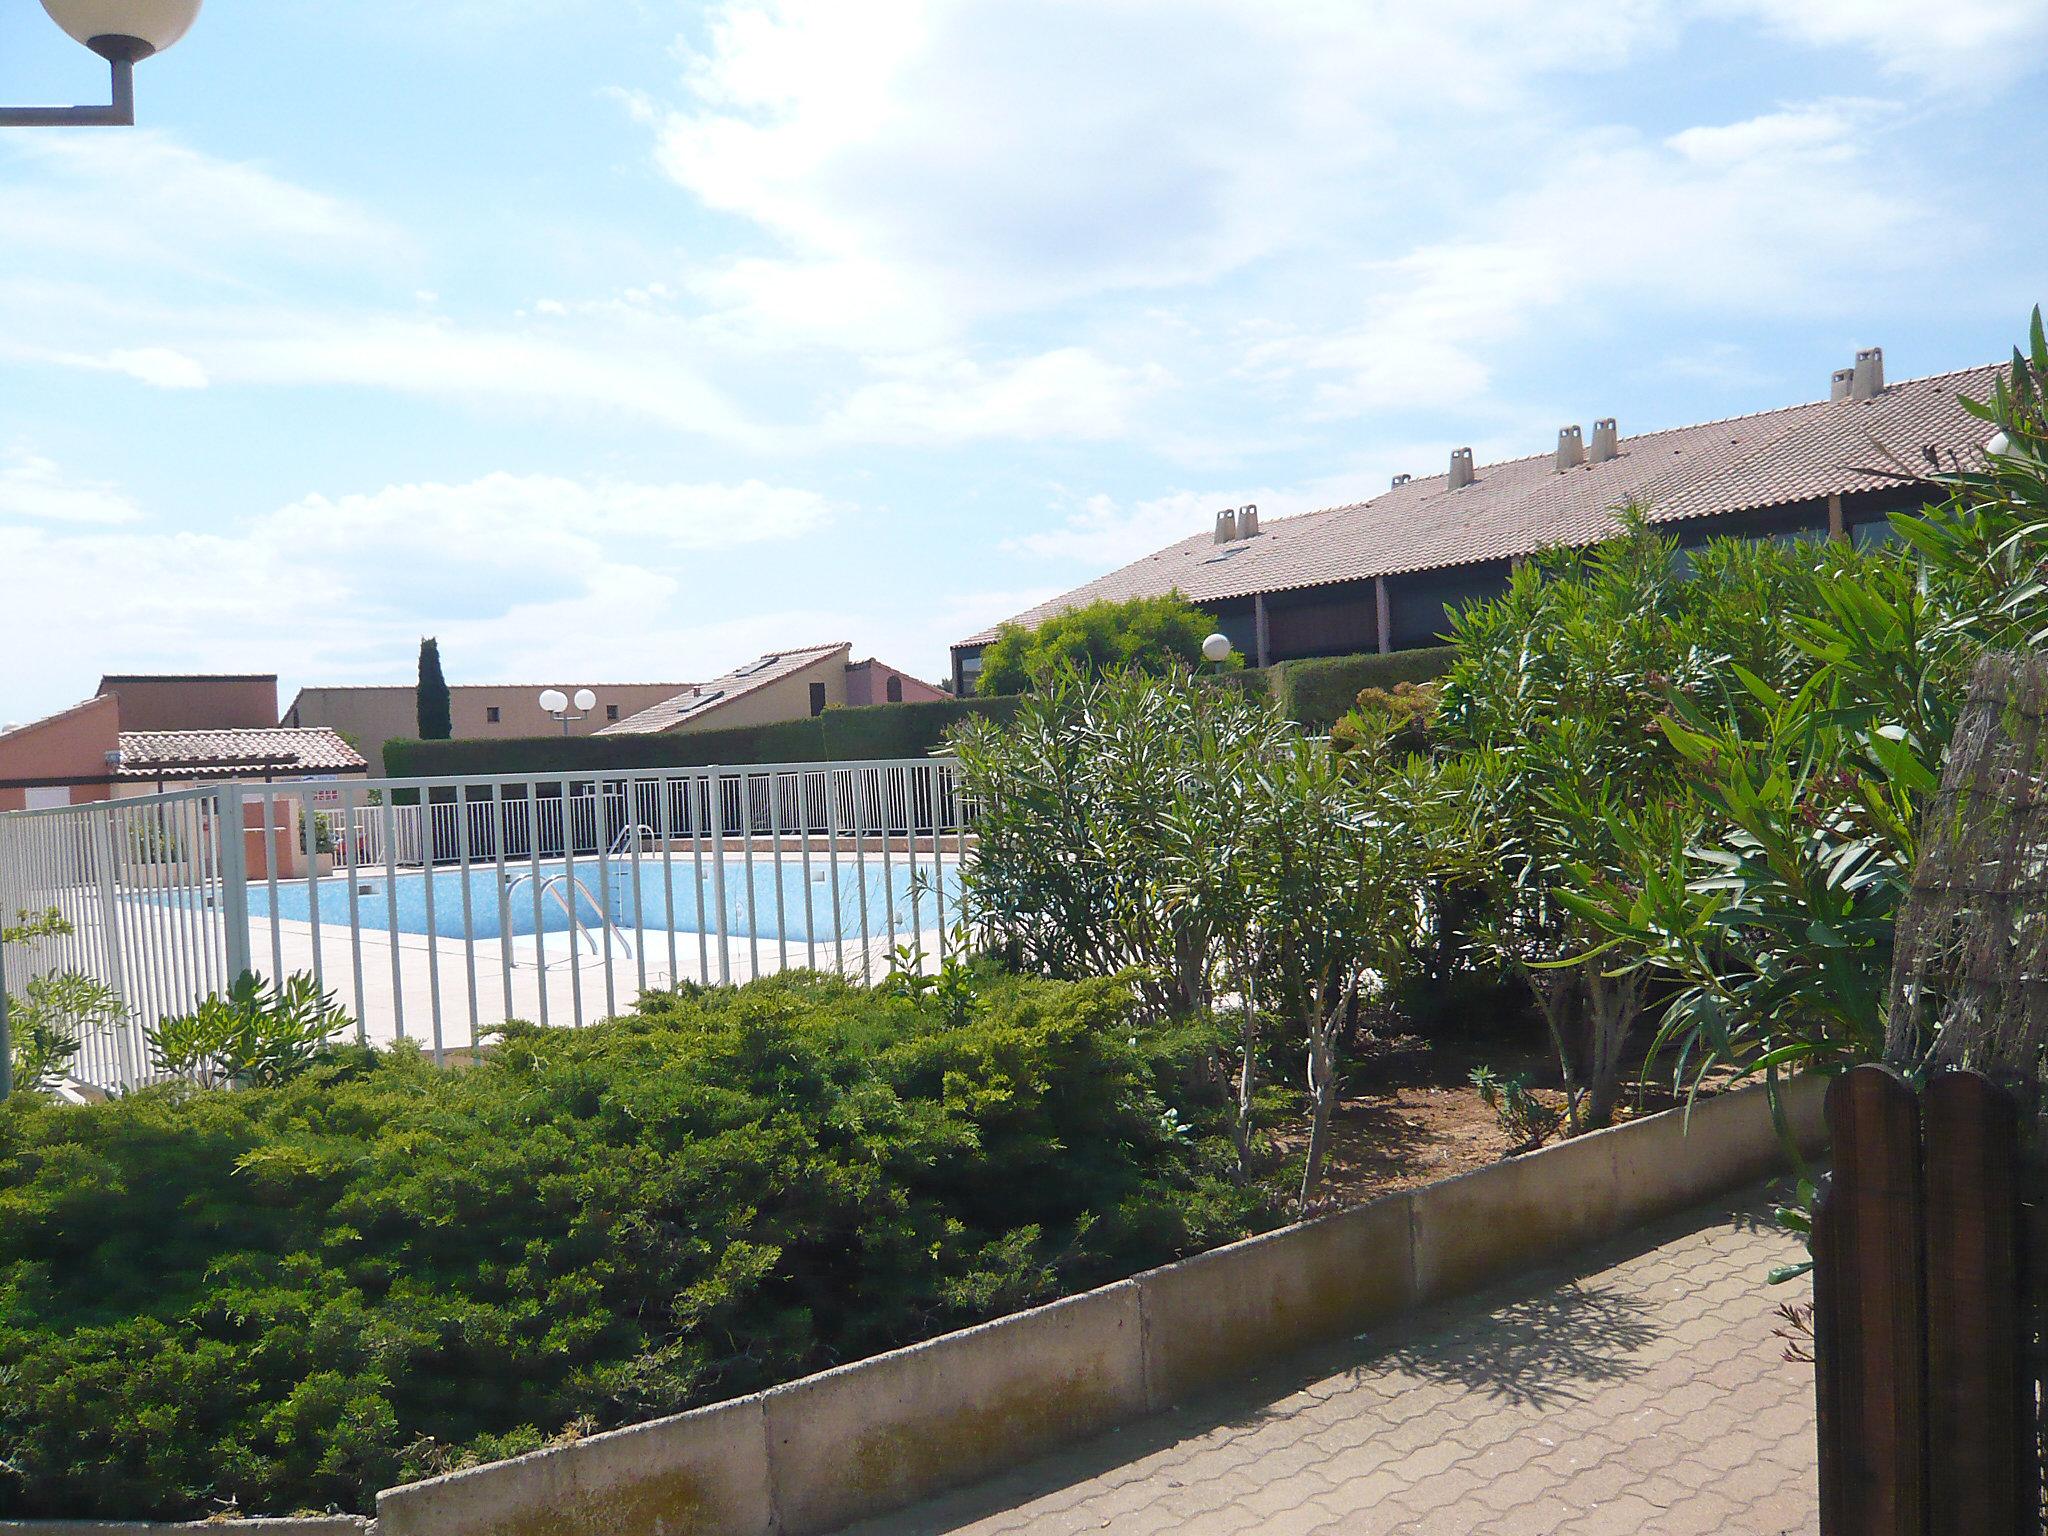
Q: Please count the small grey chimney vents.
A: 8